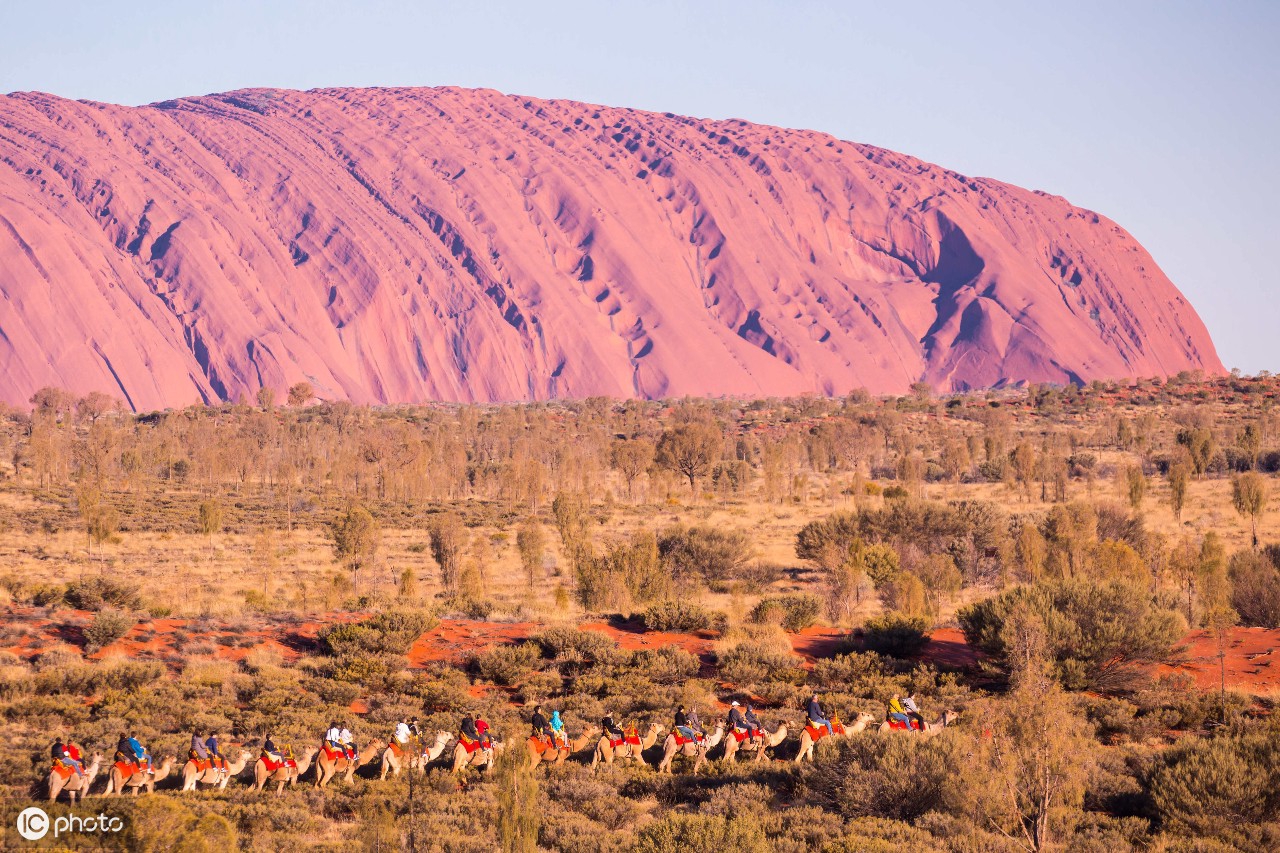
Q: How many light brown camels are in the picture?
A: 13